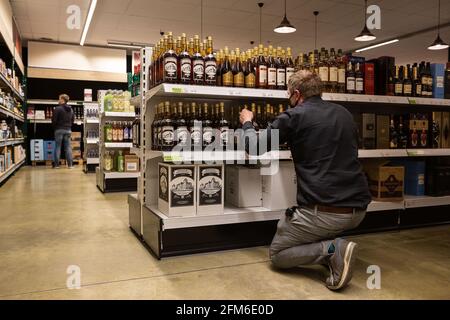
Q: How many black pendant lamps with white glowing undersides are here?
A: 3